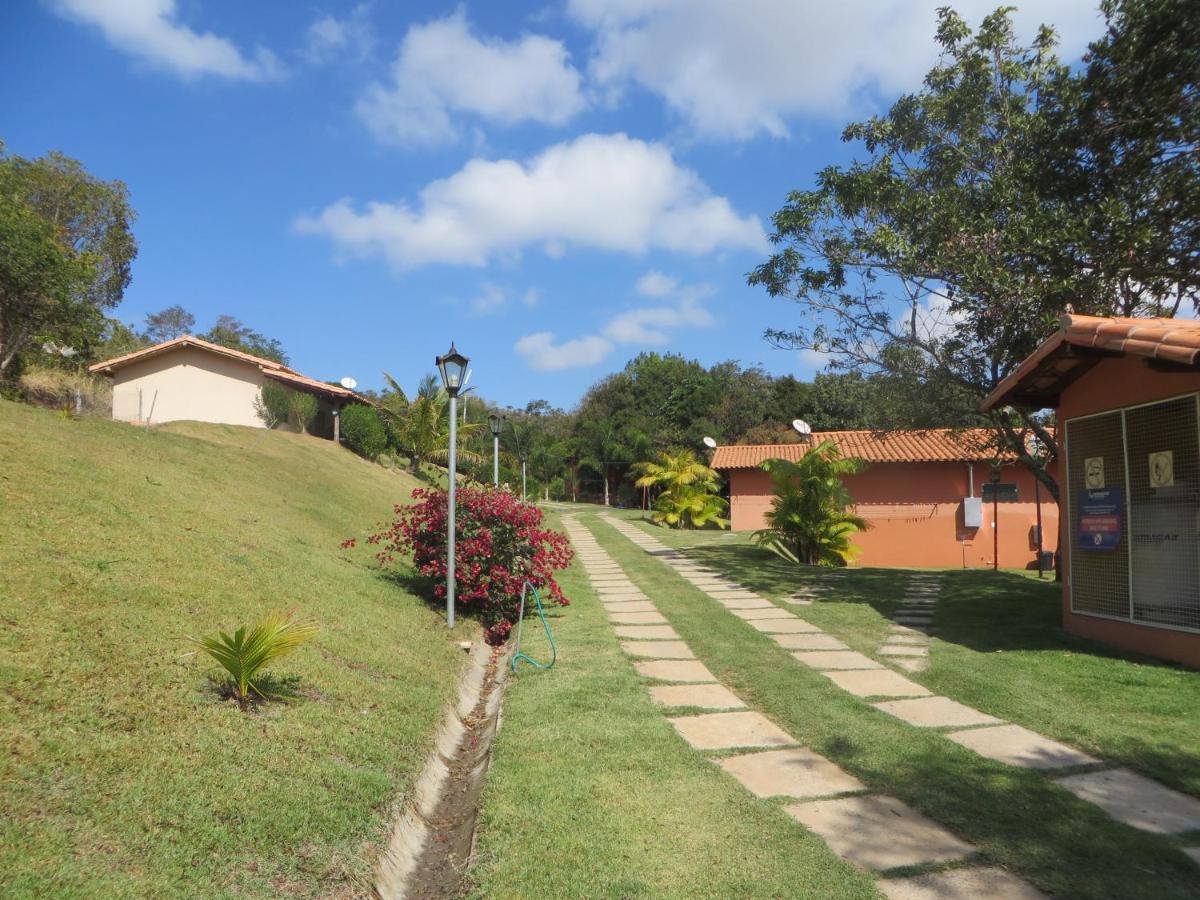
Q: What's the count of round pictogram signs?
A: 2